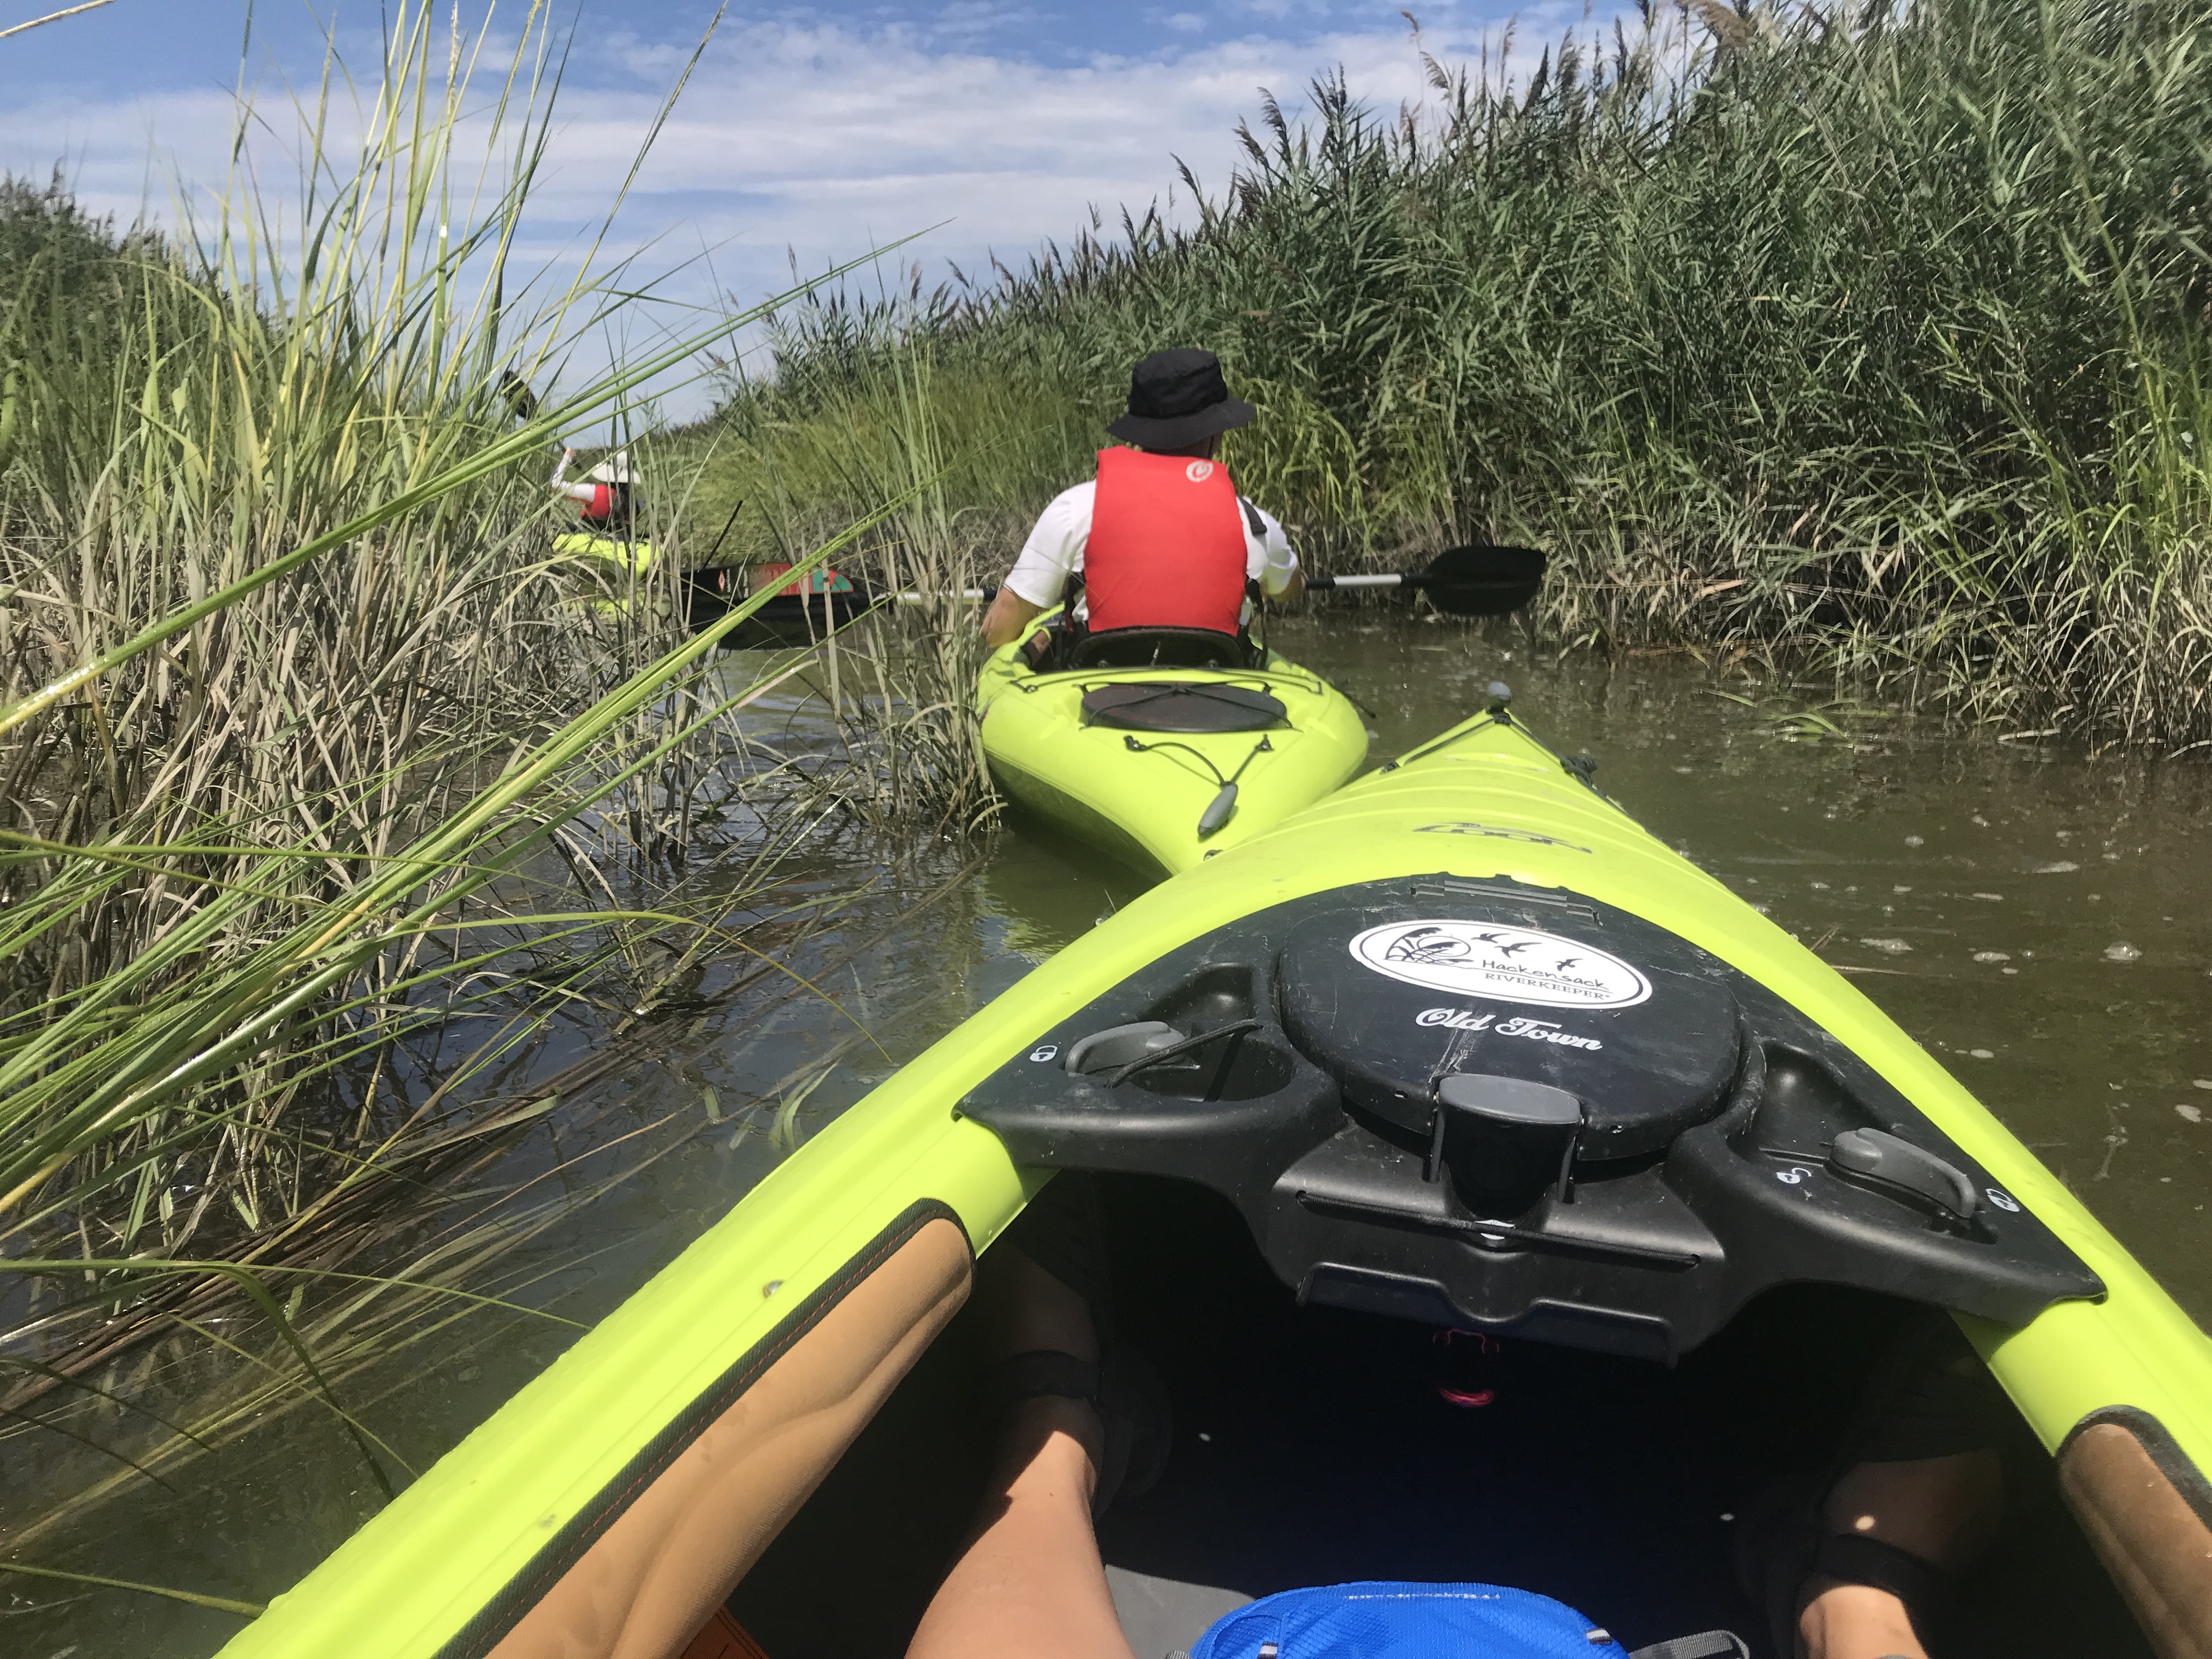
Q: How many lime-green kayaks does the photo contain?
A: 3